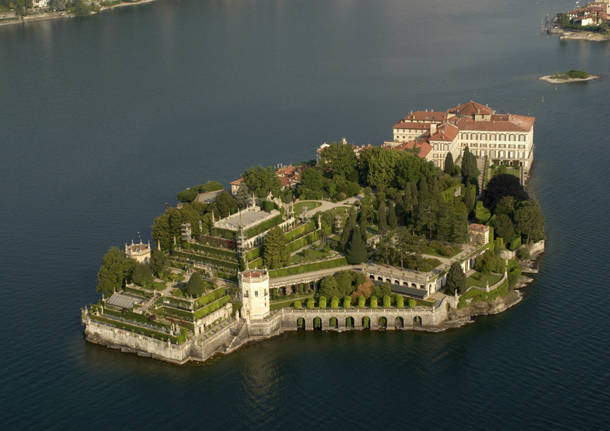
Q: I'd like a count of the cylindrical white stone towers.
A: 2